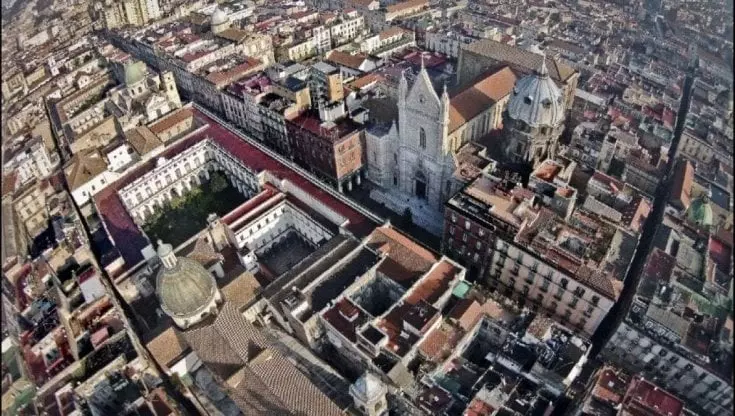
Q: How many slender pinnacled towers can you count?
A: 2